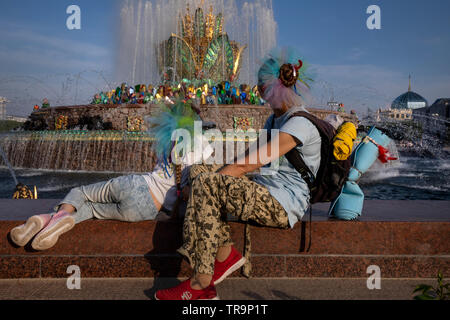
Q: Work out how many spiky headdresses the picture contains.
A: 2